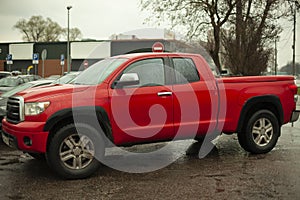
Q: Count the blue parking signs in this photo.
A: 3